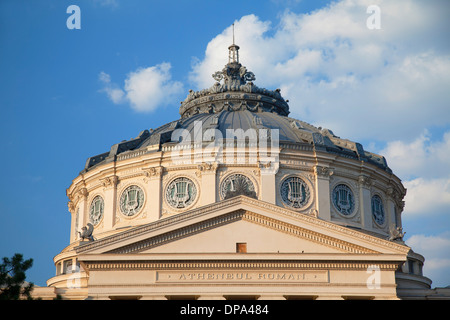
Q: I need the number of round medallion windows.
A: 7